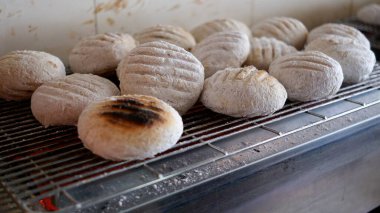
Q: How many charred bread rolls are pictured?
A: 1